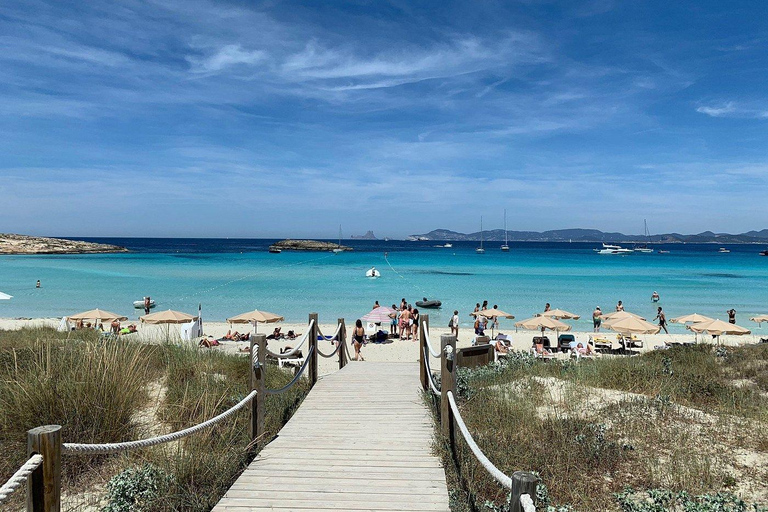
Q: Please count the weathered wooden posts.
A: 7